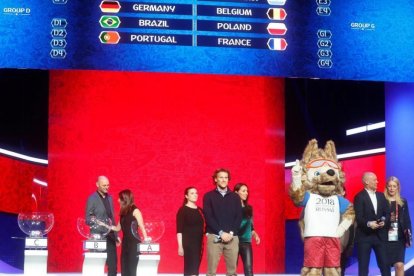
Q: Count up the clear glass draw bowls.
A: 3